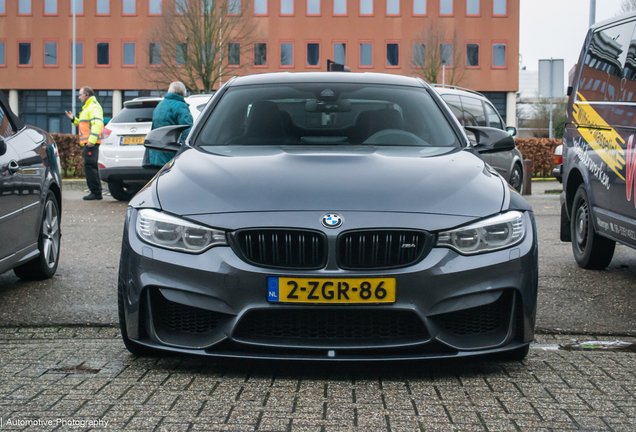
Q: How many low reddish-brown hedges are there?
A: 2